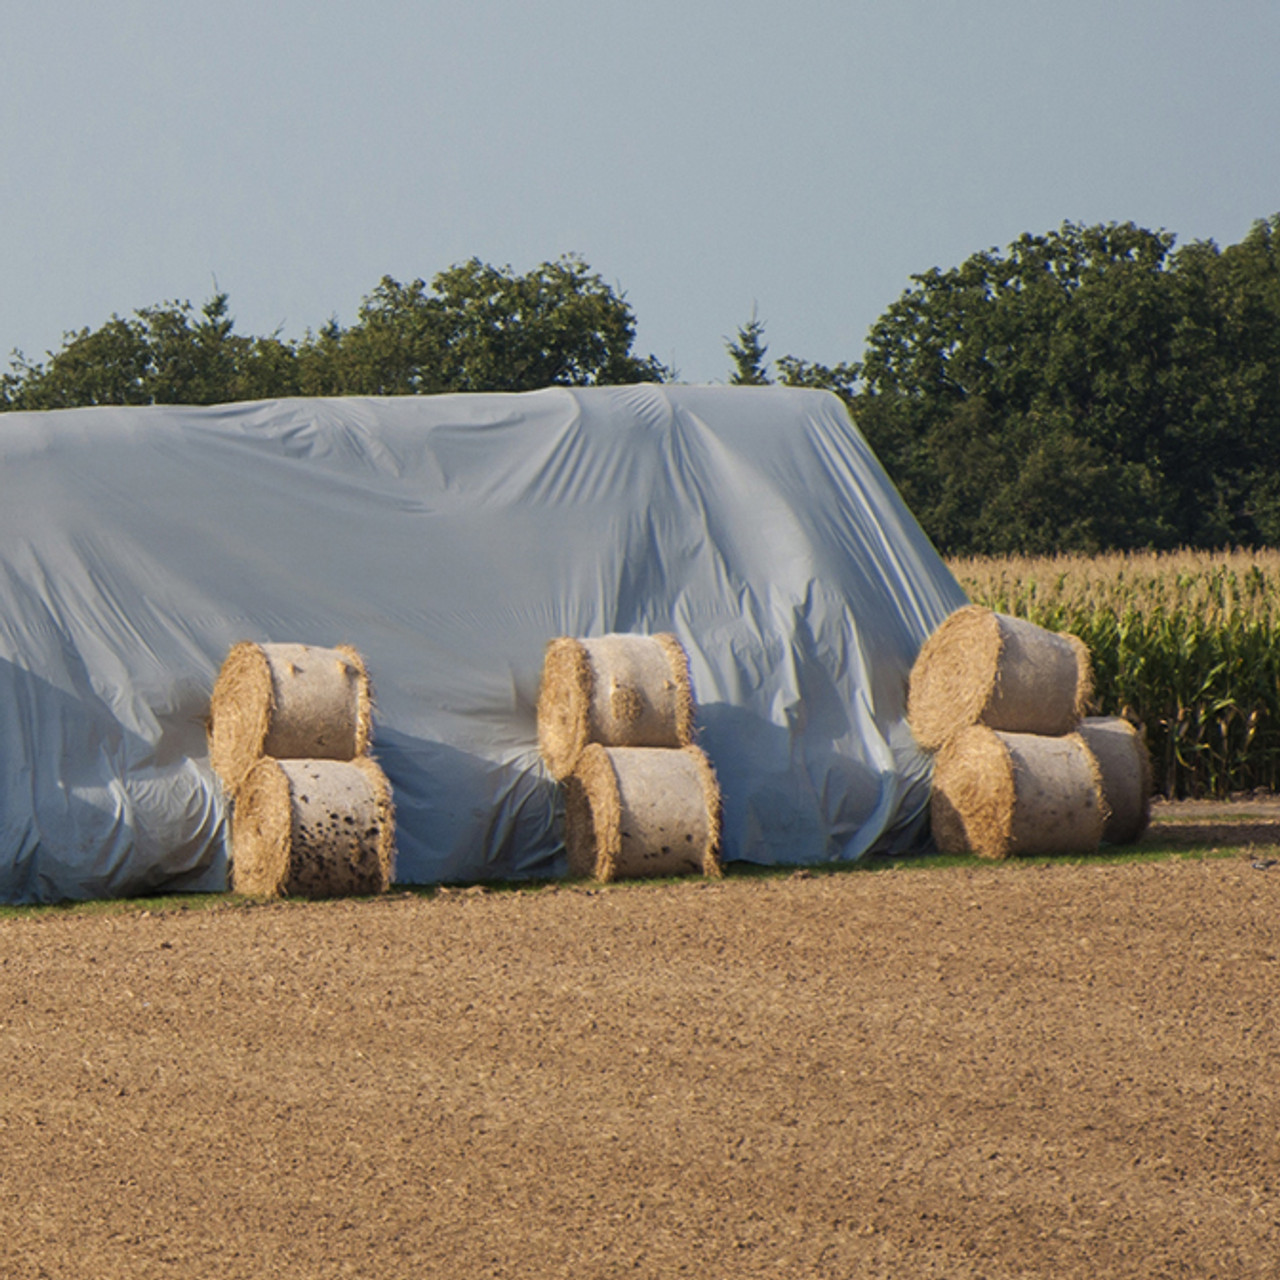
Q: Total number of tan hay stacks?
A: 7